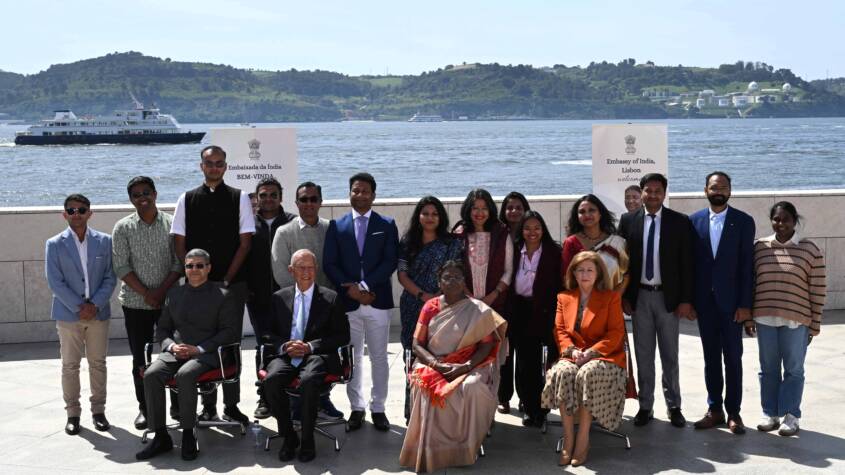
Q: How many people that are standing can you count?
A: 14